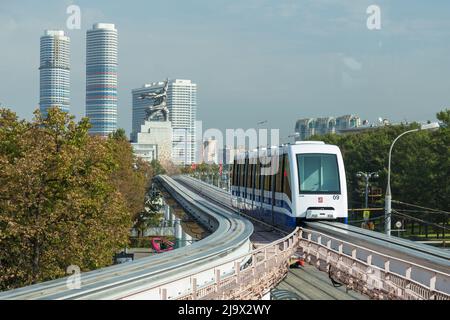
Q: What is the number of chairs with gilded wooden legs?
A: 0